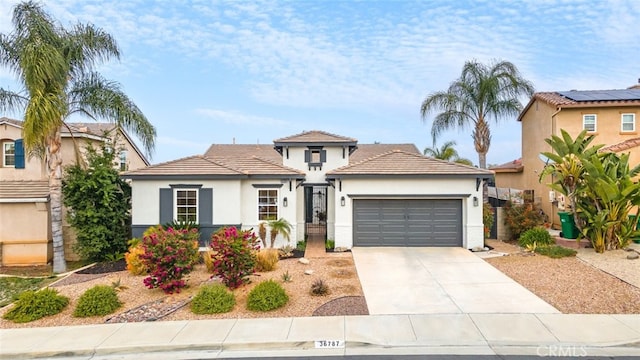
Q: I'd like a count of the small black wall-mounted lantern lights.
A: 3